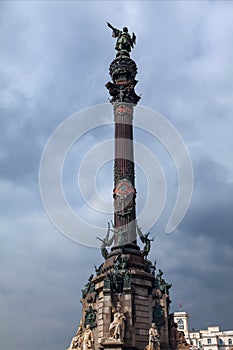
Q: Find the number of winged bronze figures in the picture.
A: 2